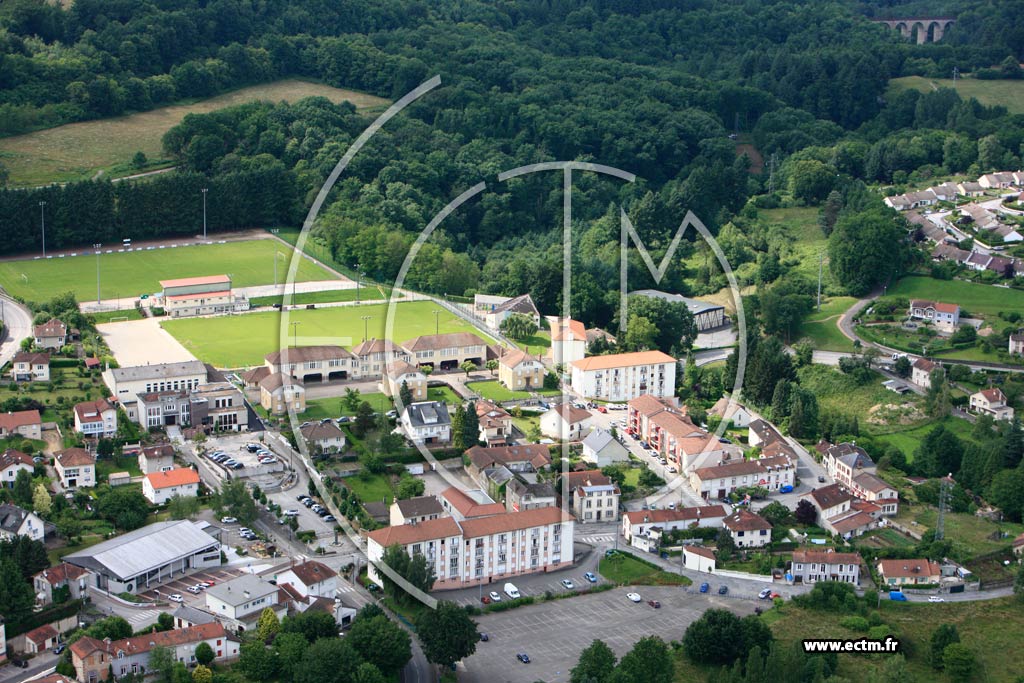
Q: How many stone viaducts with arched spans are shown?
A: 1